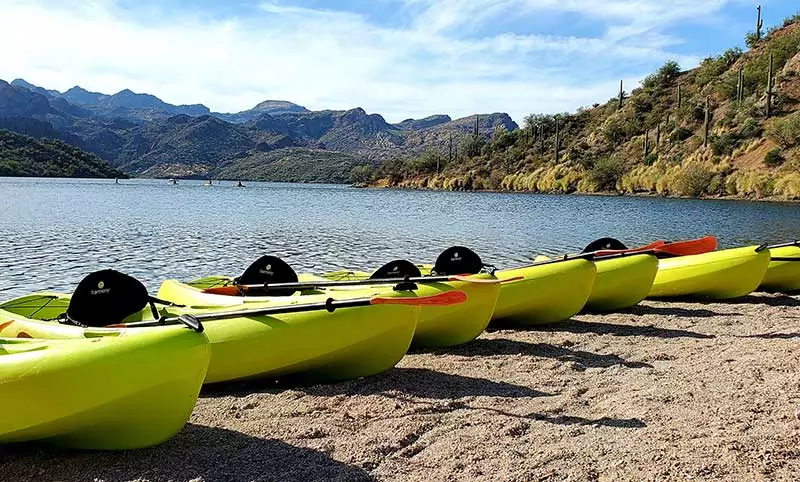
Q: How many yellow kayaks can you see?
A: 7